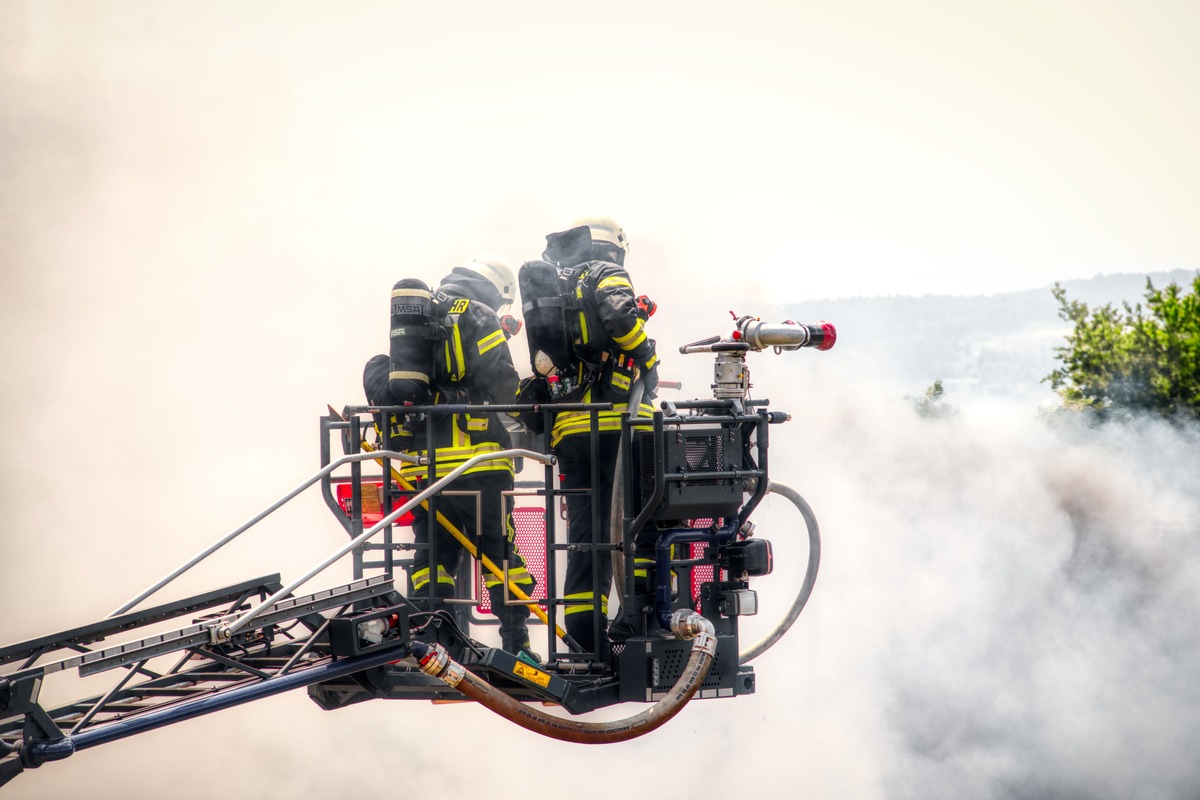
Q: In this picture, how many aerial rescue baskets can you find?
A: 1